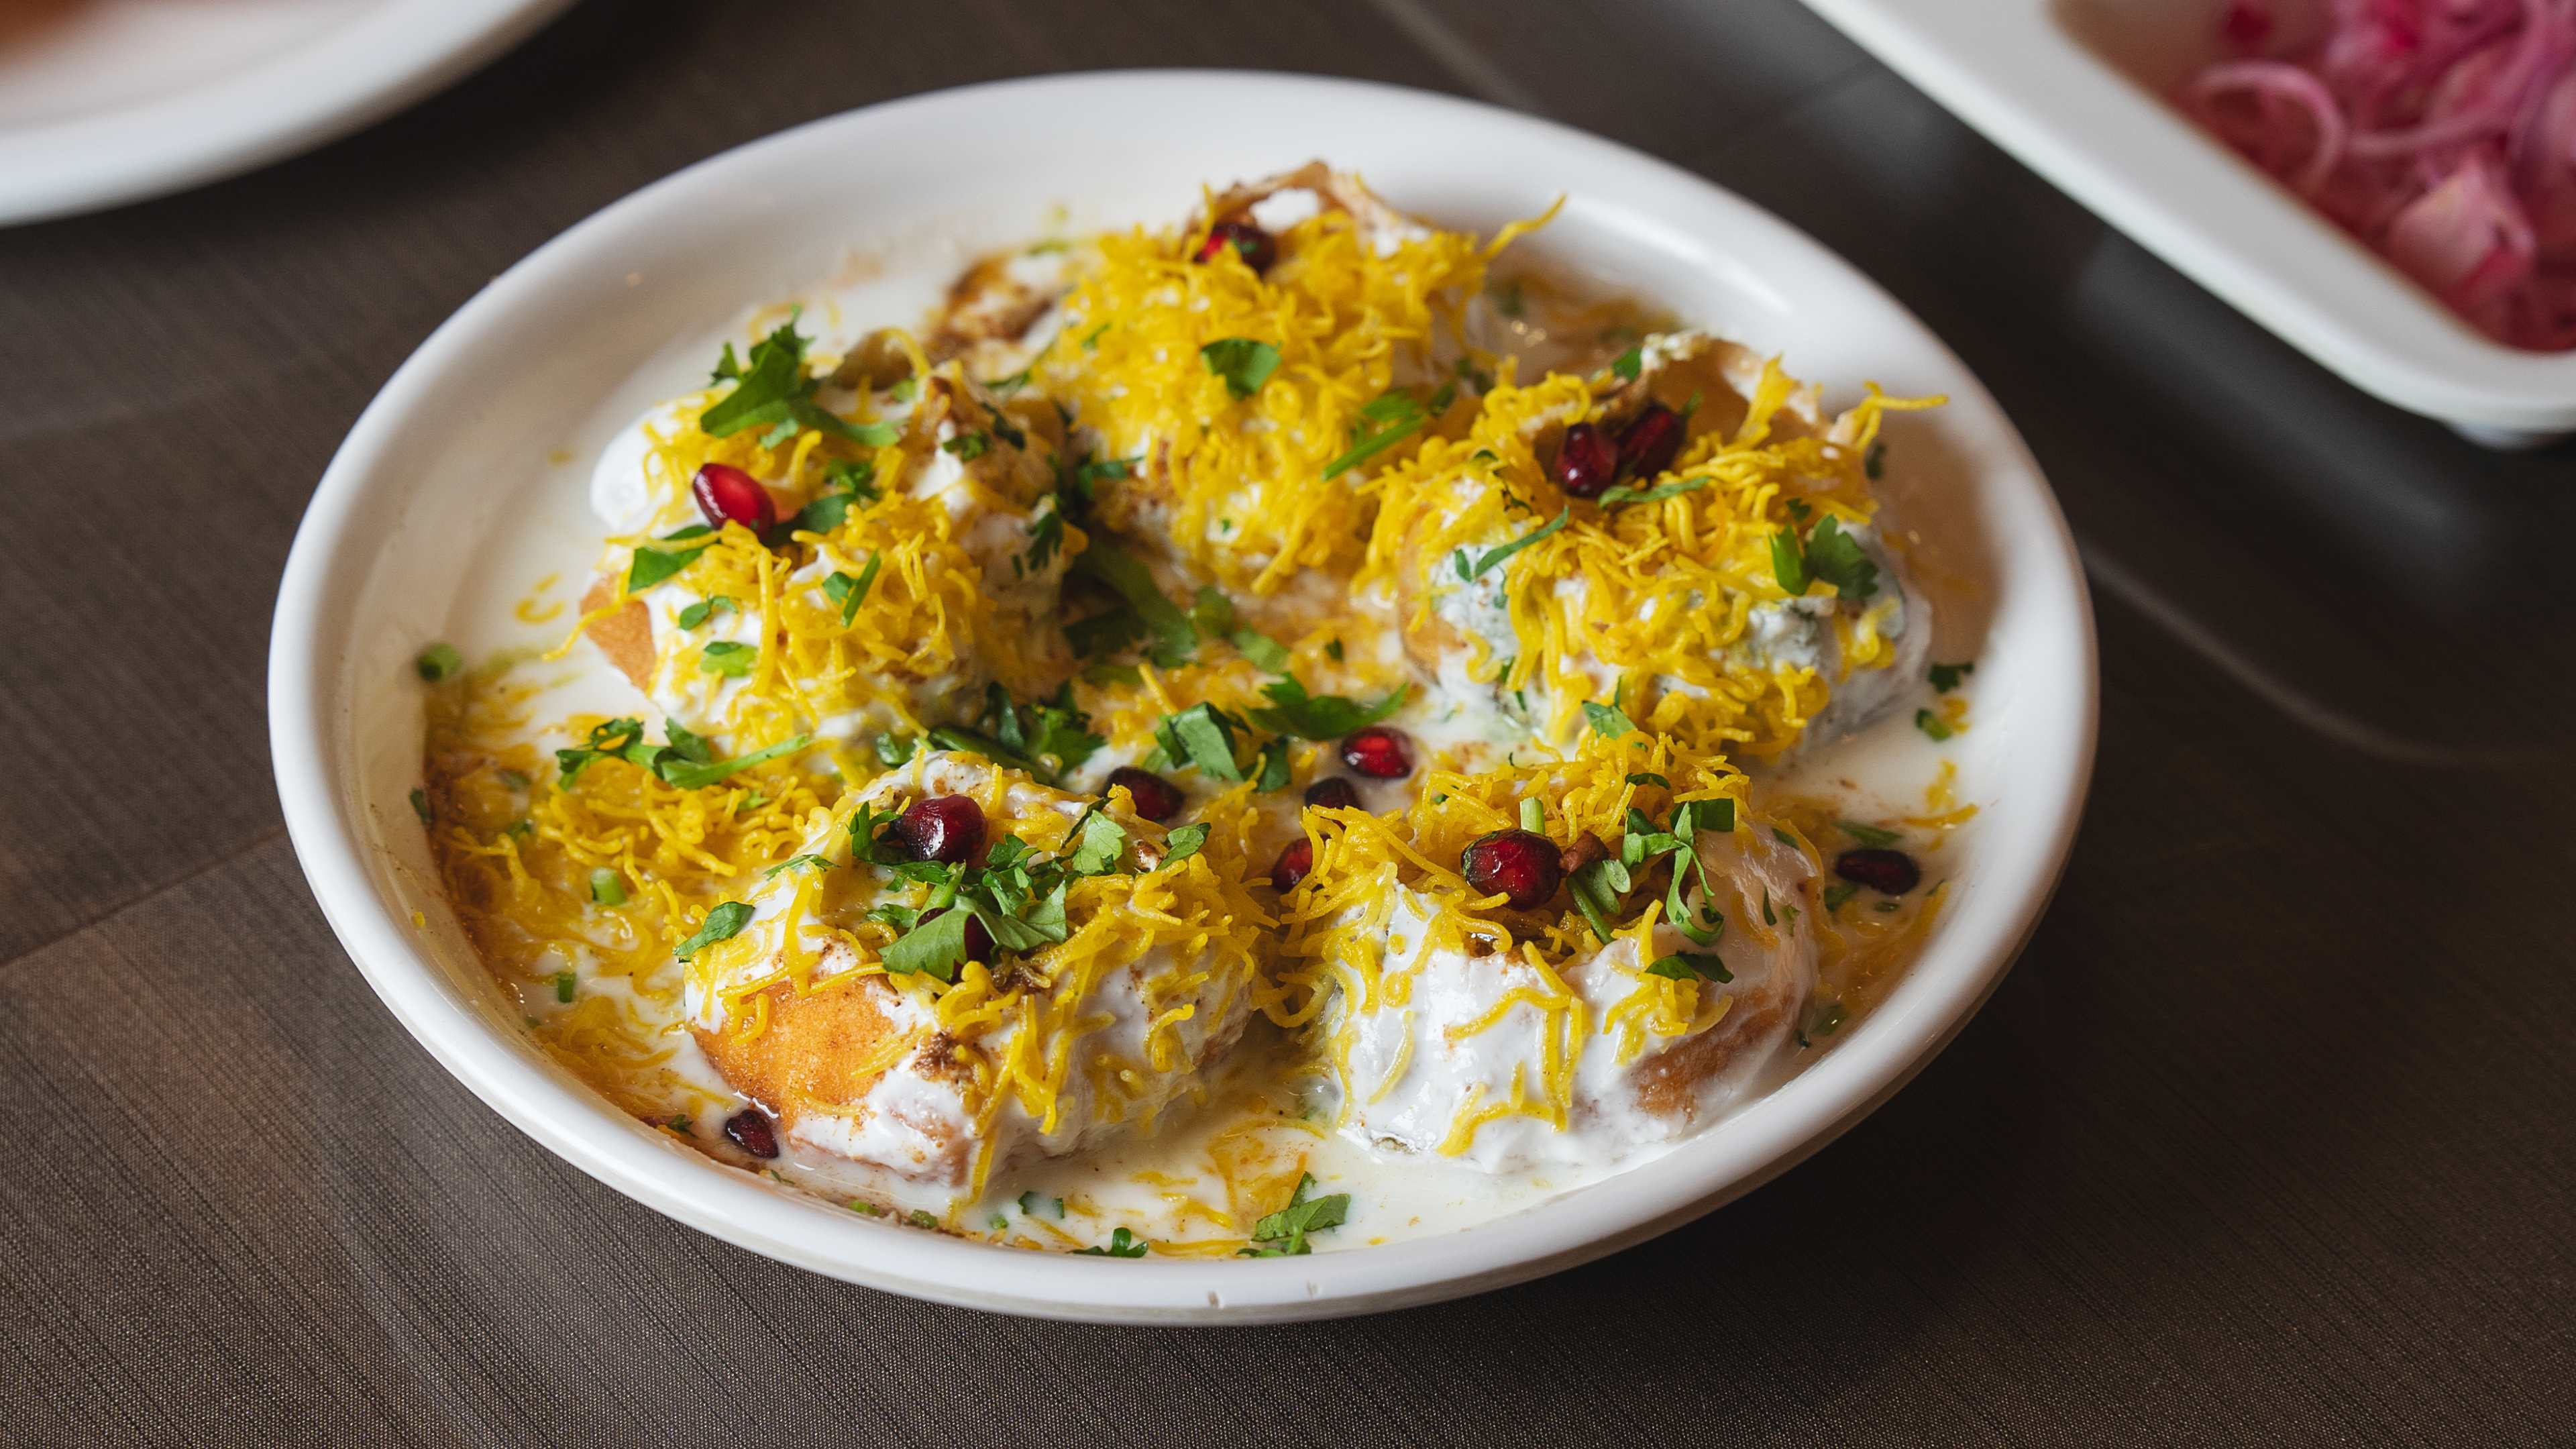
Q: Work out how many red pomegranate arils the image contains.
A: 13